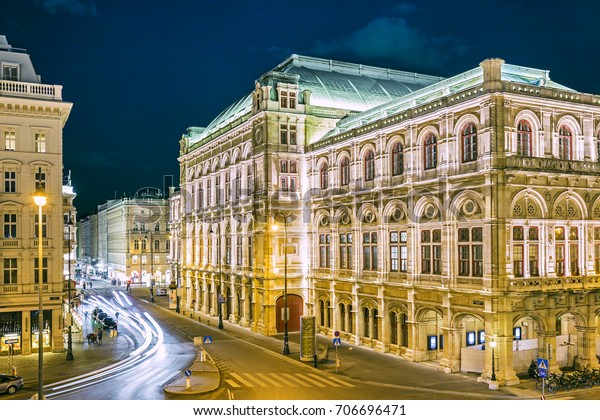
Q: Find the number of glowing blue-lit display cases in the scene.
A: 4